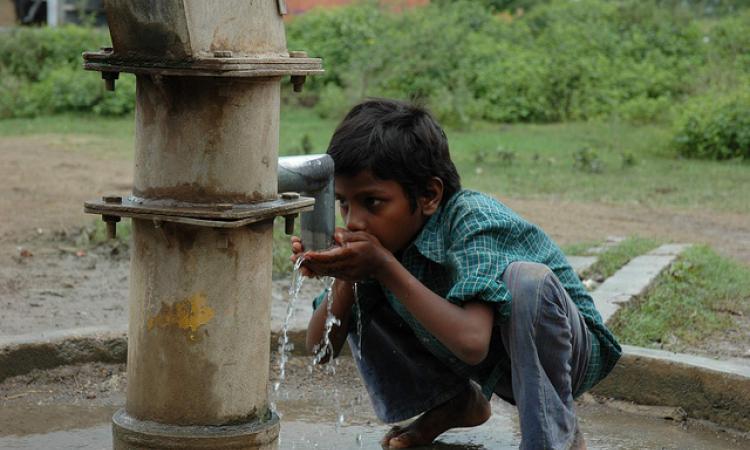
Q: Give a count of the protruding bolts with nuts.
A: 4